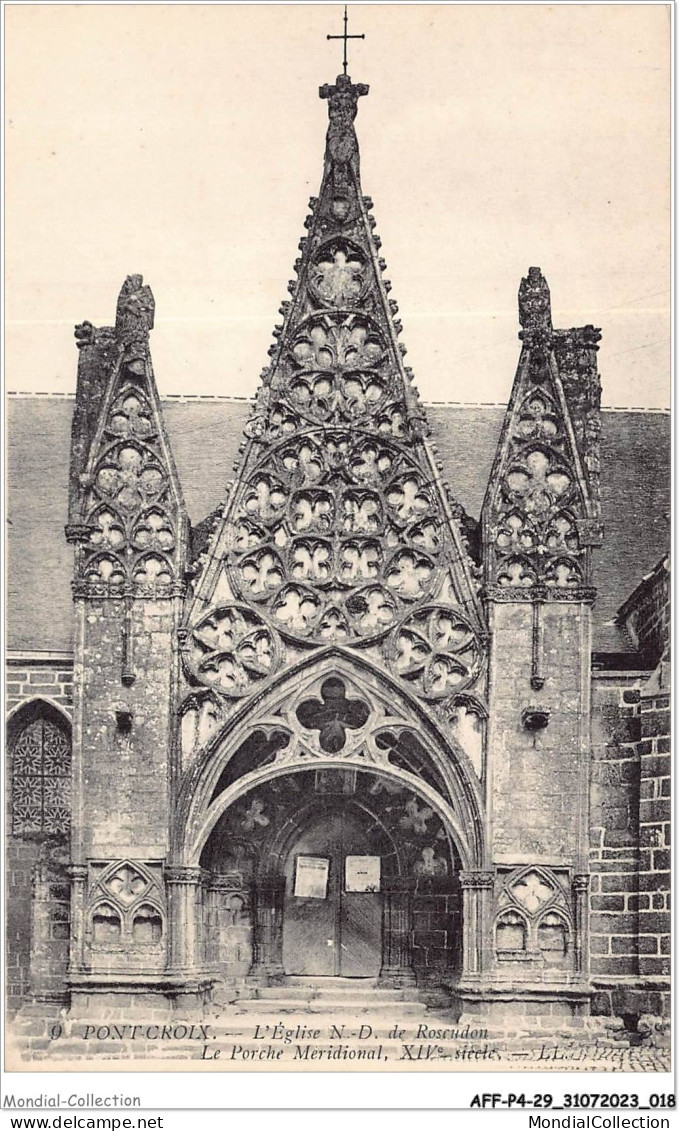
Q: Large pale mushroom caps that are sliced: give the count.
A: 0